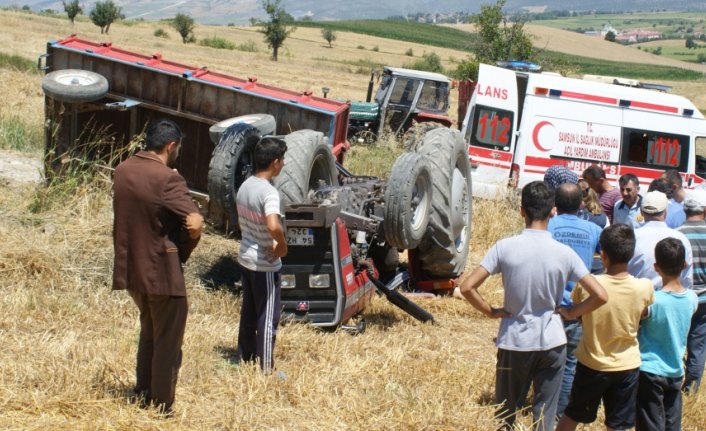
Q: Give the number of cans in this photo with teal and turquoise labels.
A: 0